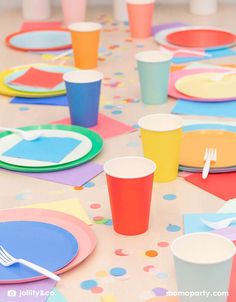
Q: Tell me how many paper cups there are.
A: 8